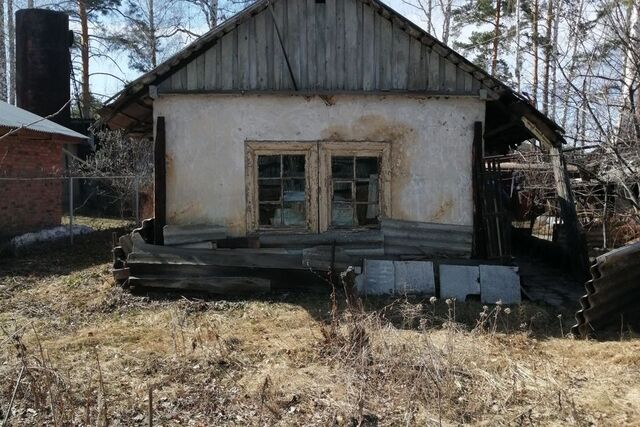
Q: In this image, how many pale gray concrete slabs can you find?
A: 4